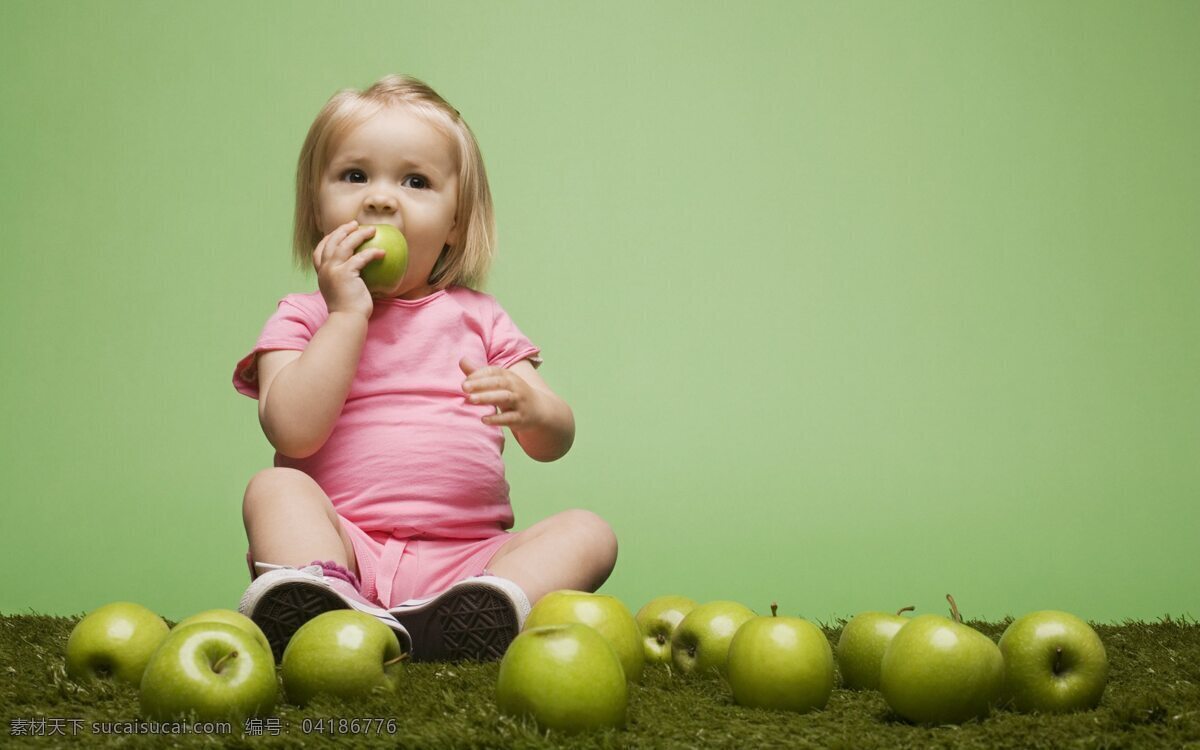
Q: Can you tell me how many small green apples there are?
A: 13